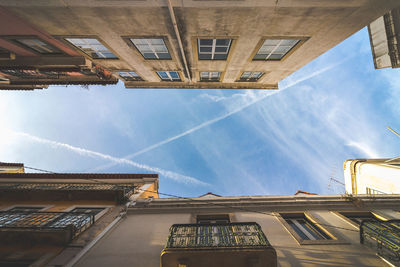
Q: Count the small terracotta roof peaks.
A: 2